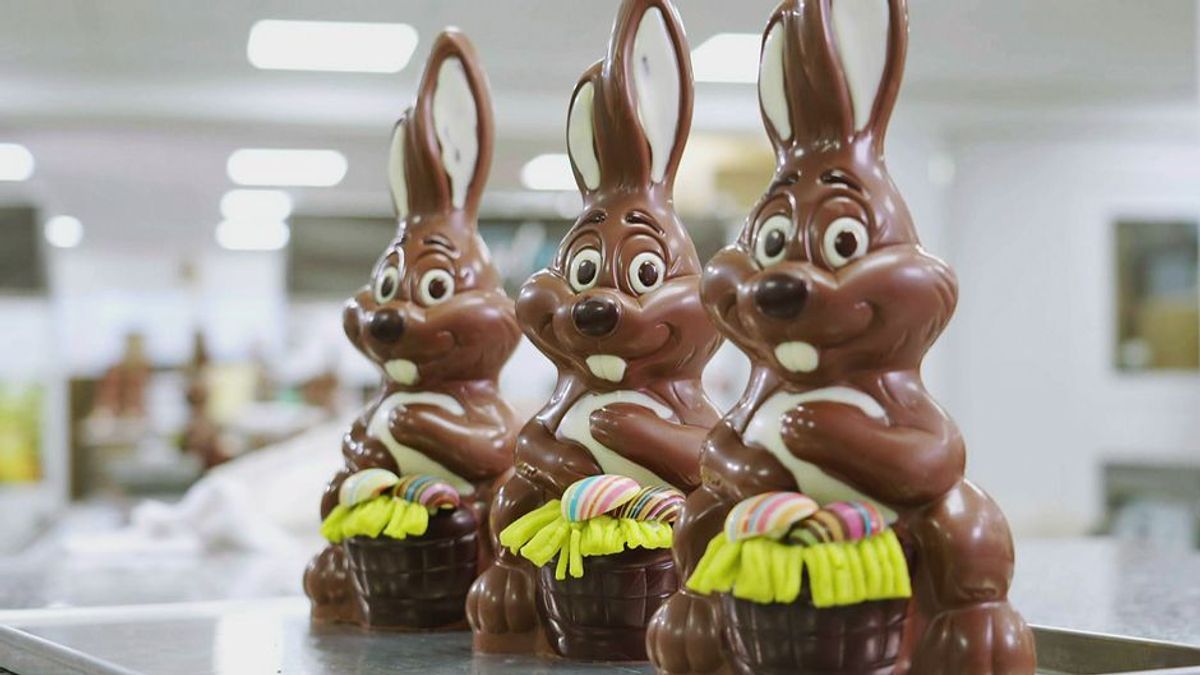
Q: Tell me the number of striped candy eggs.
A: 6